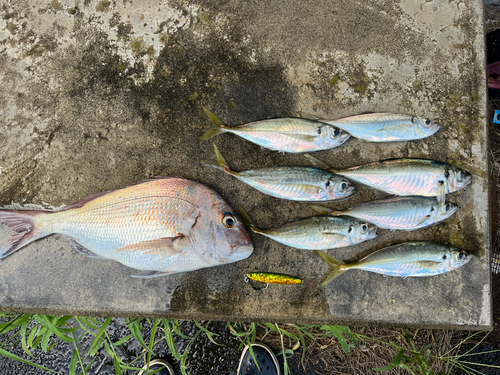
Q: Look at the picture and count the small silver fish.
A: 7